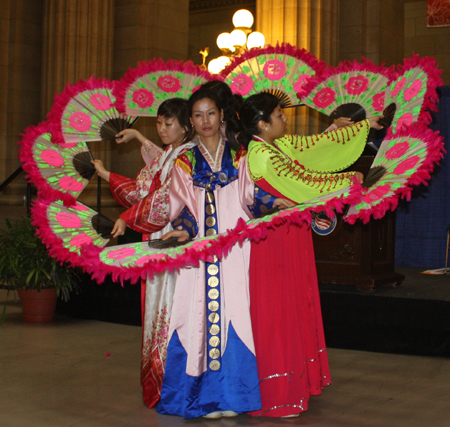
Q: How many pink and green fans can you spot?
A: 10